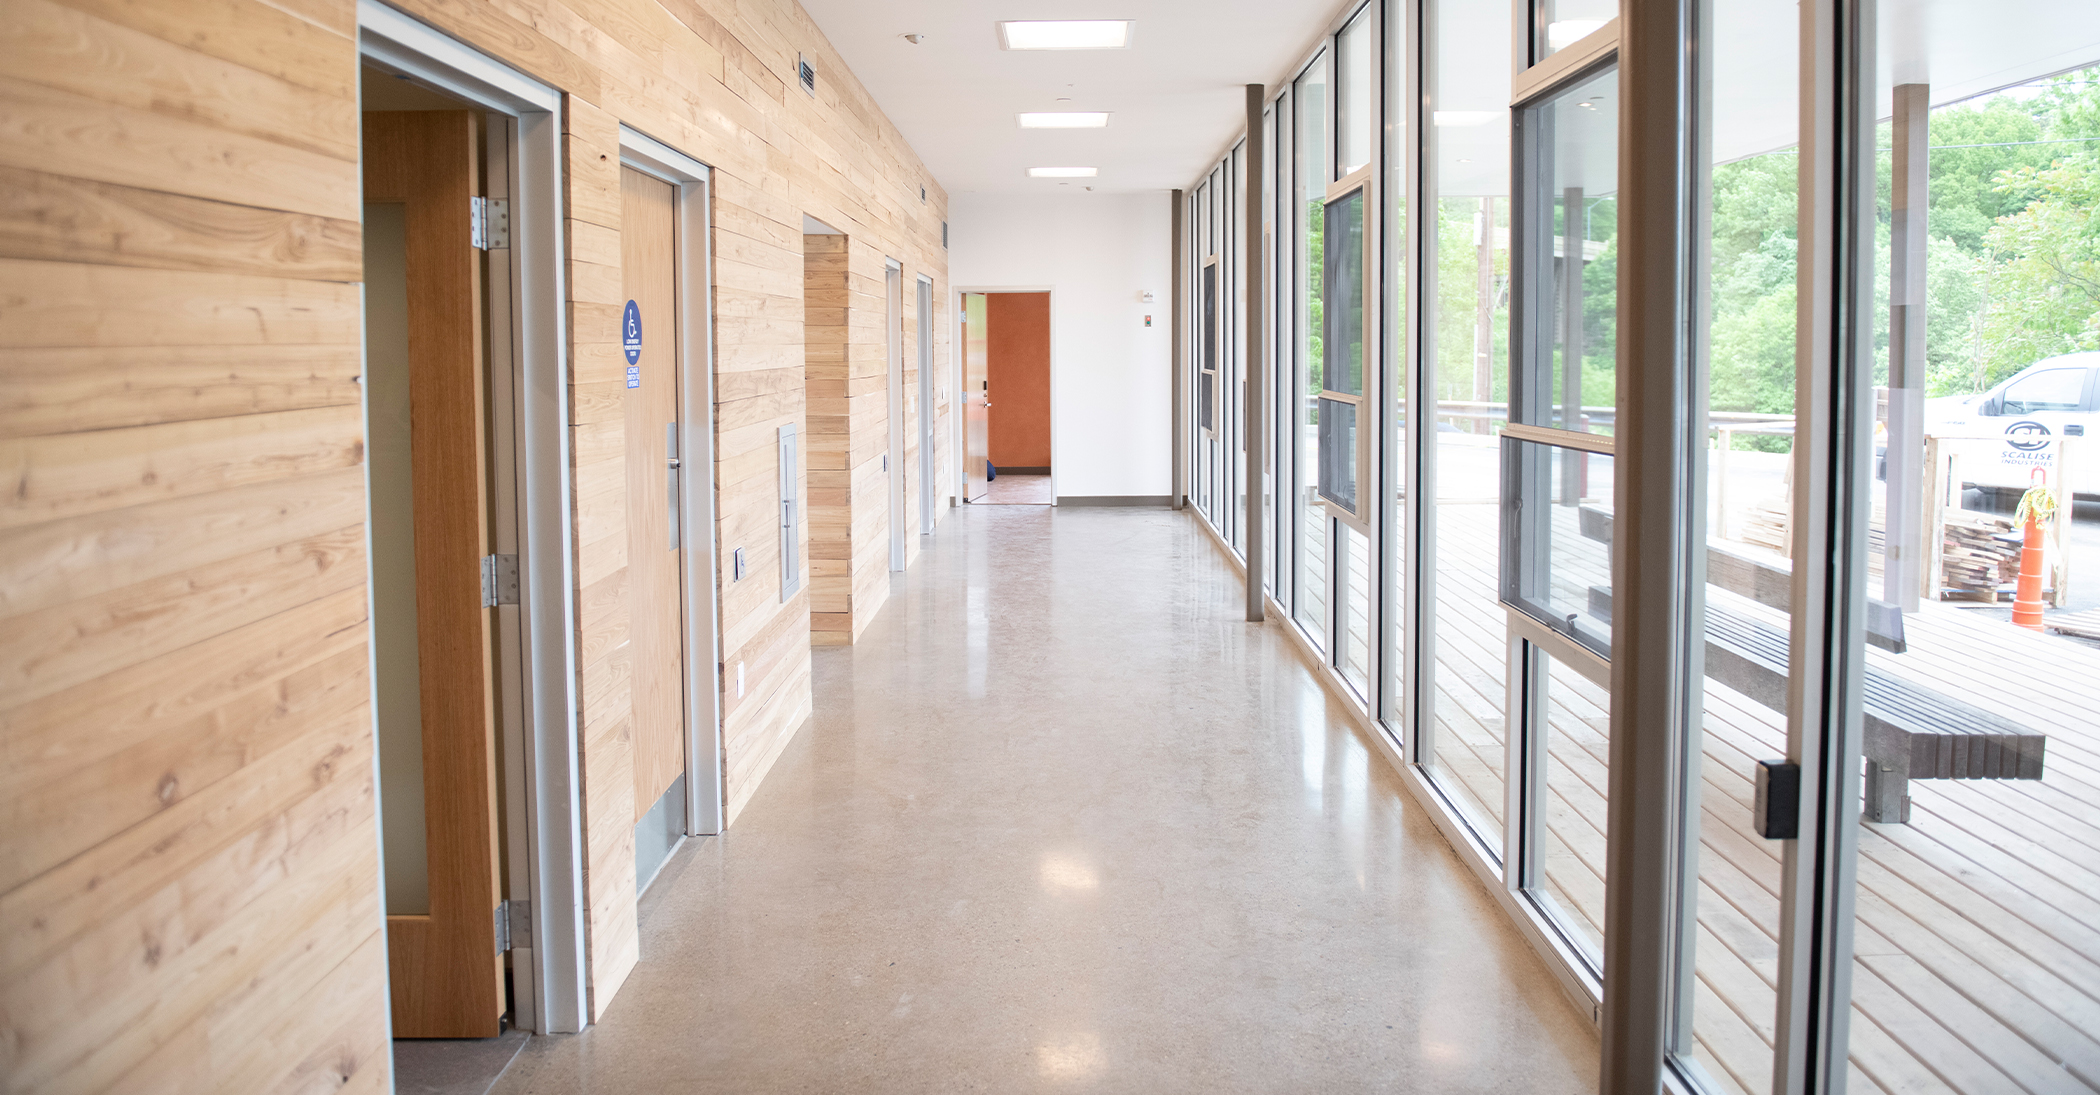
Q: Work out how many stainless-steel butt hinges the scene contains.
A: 6